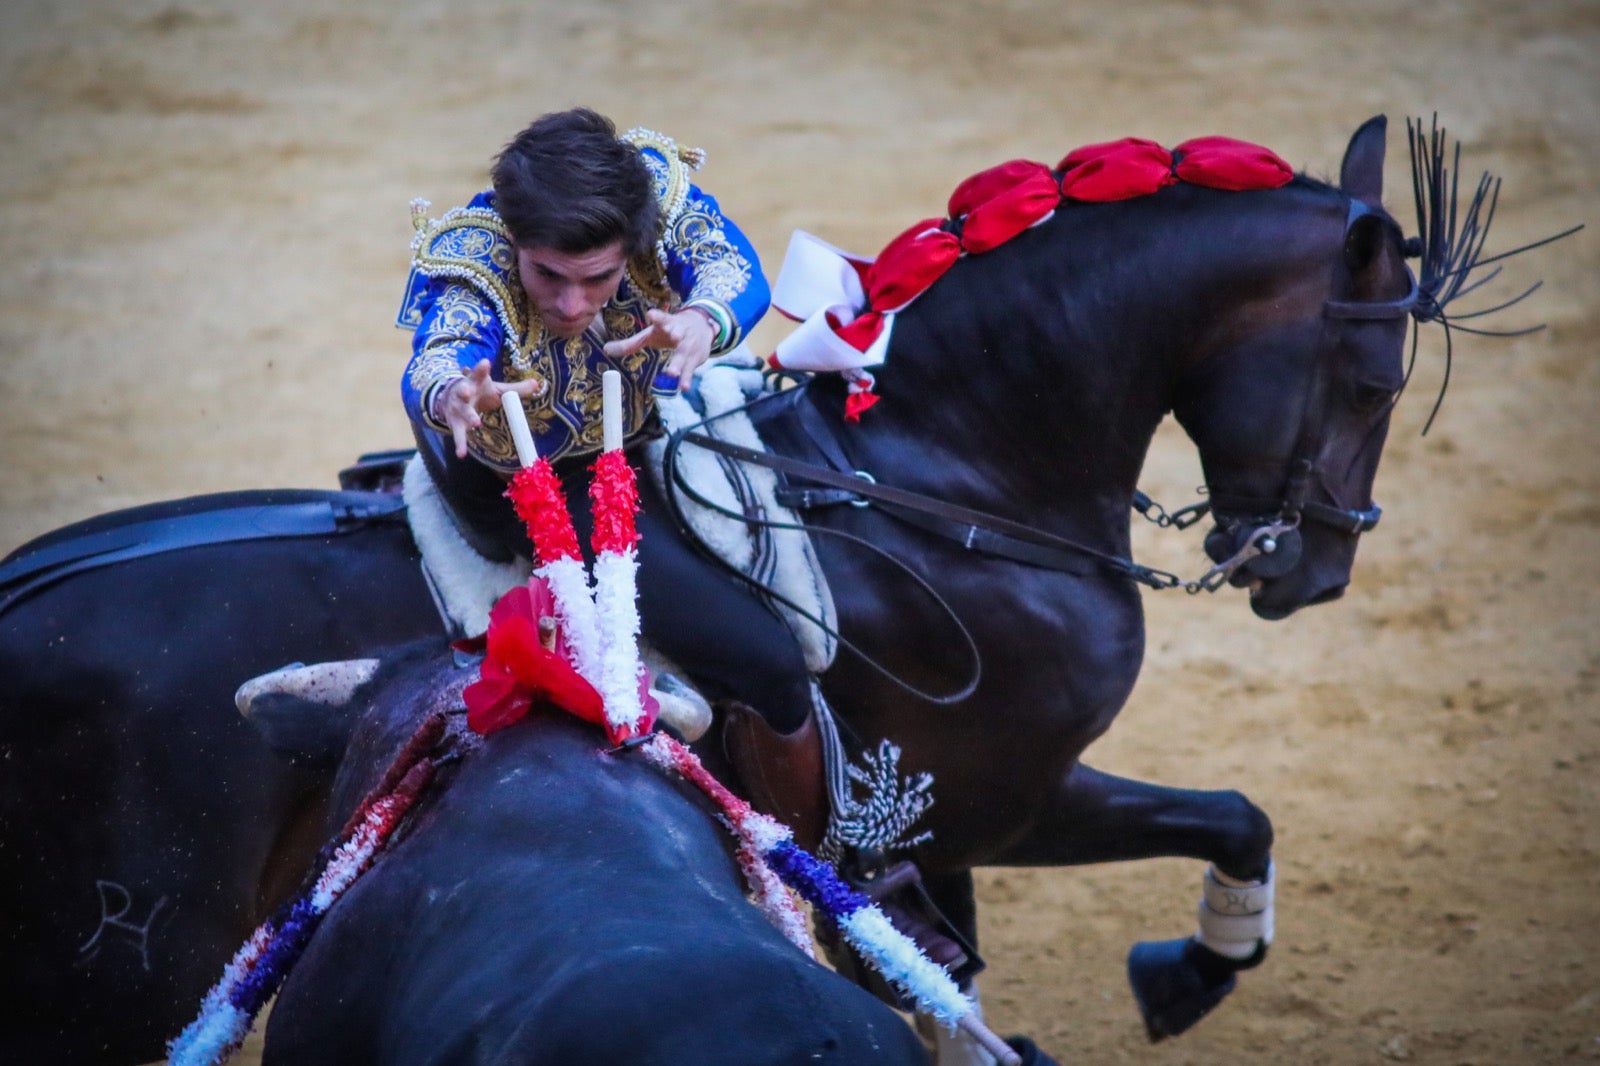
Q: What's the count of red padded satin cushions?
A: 4